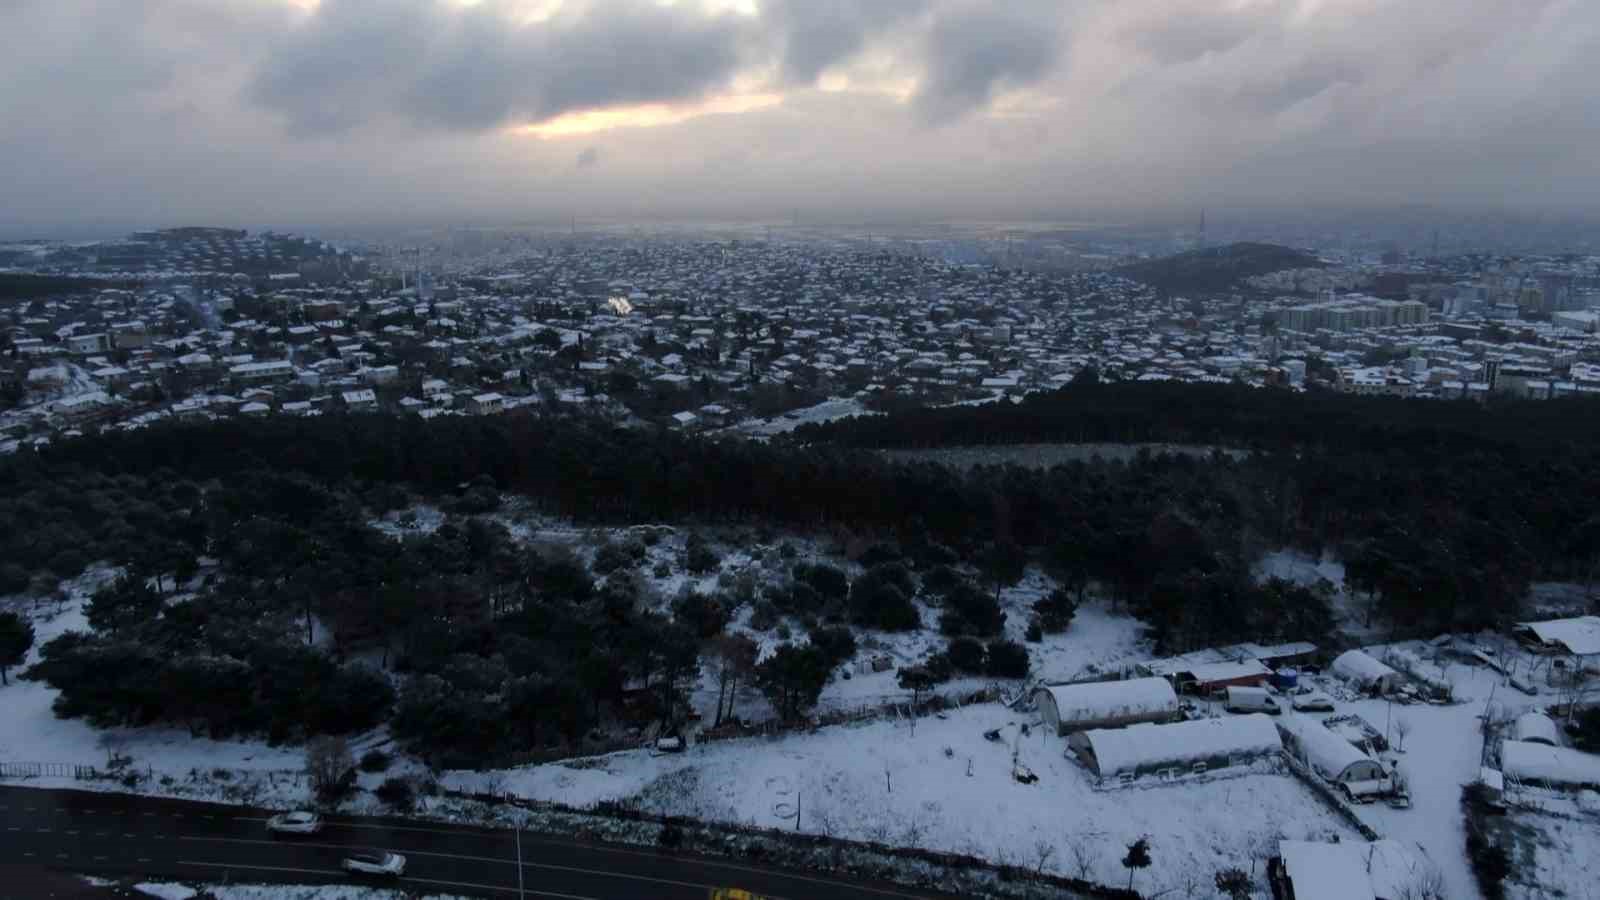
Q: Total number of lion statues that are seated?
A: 0